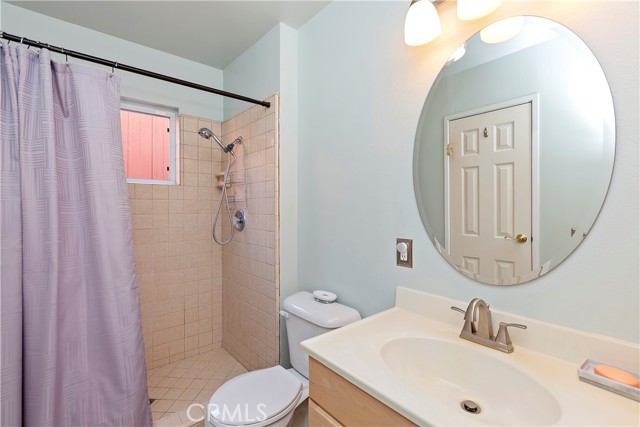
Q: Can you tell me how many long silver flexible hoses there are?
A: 1